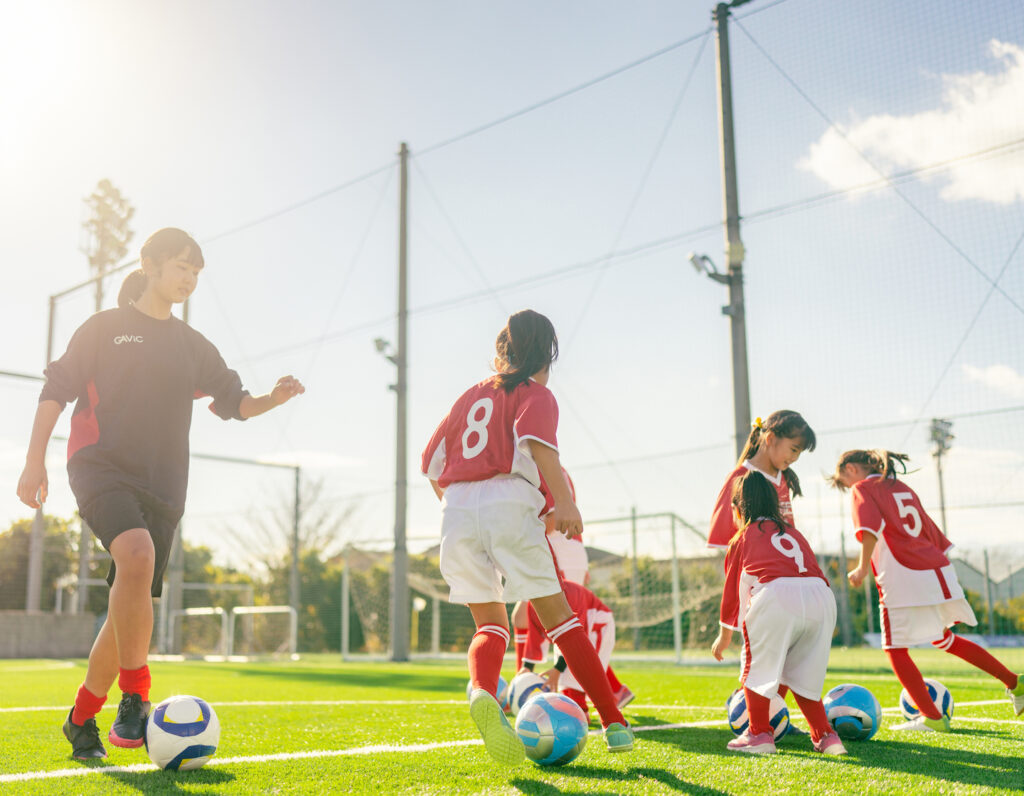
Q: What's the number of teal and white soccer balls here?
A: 3